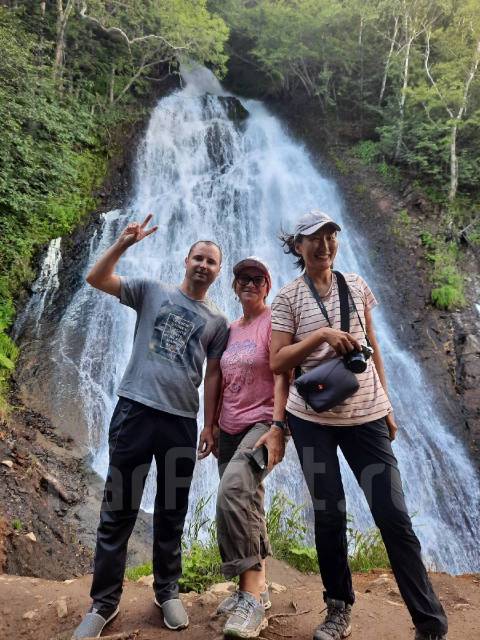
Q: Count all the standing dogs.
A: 0